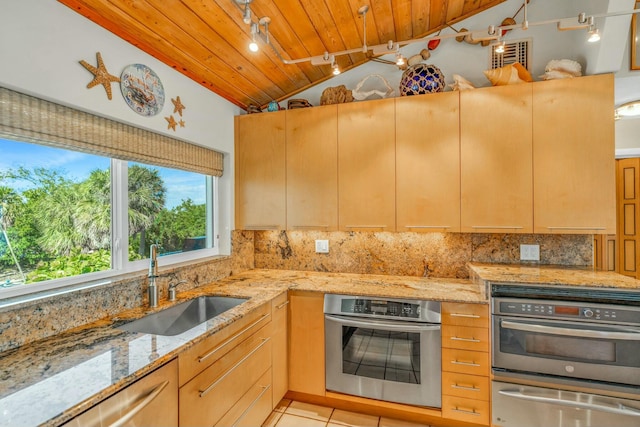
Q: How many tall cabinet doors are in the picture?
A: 6